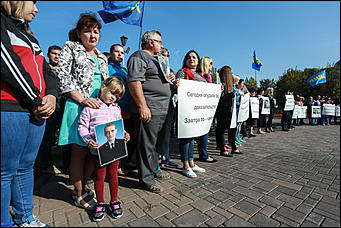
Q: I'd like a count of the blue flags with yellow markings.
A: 3